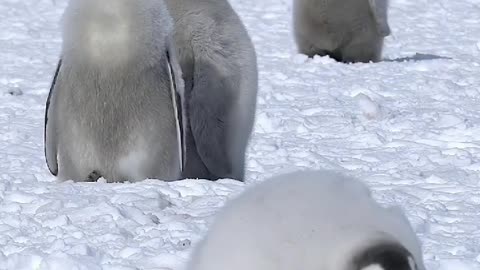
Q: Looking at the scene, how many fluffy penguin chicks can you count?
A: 4